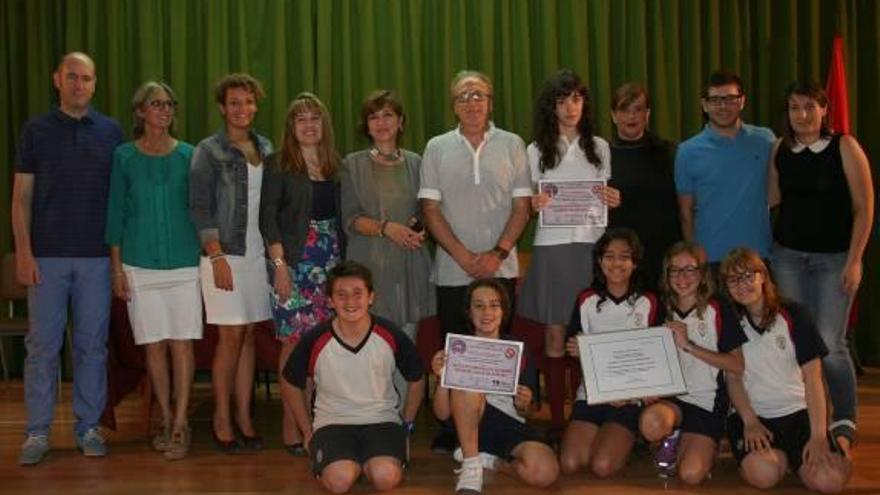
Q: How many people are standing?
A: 10